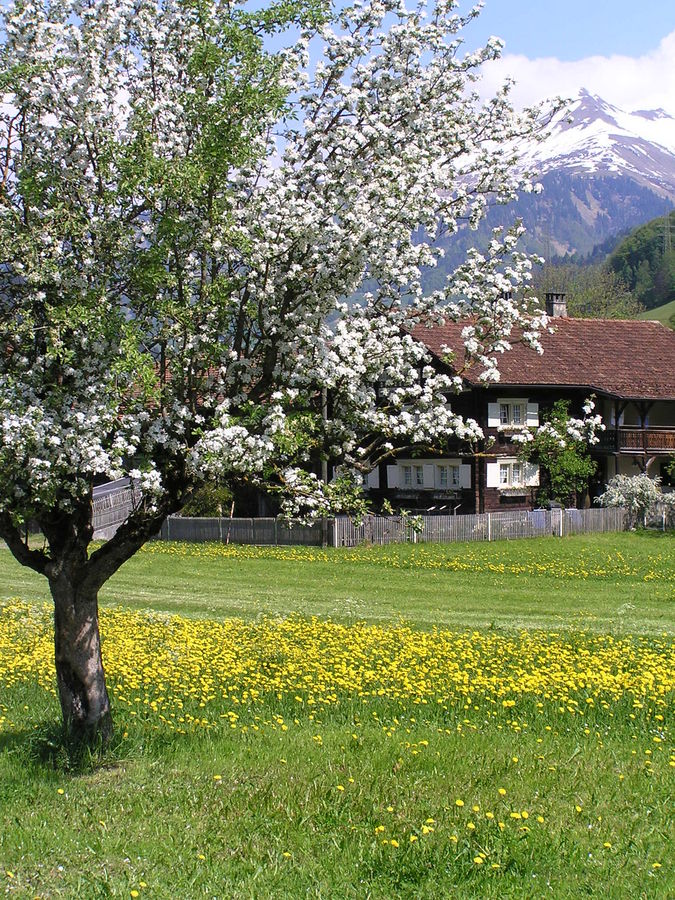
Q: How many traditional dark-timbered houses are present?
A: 1